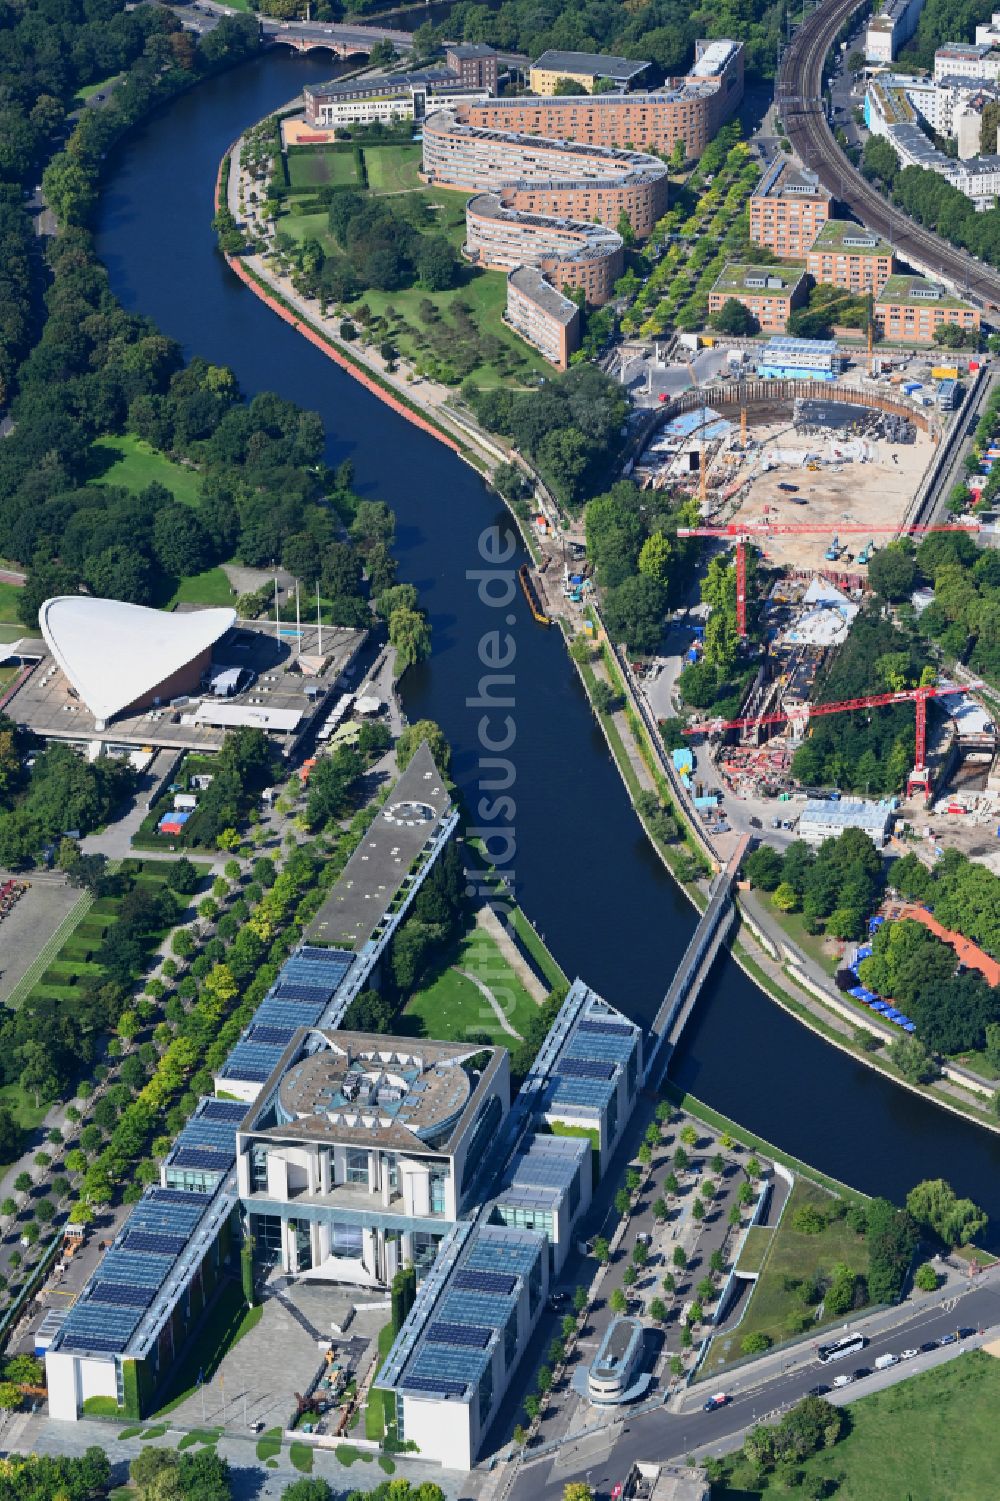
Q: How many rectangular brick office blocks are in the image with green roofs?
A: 3